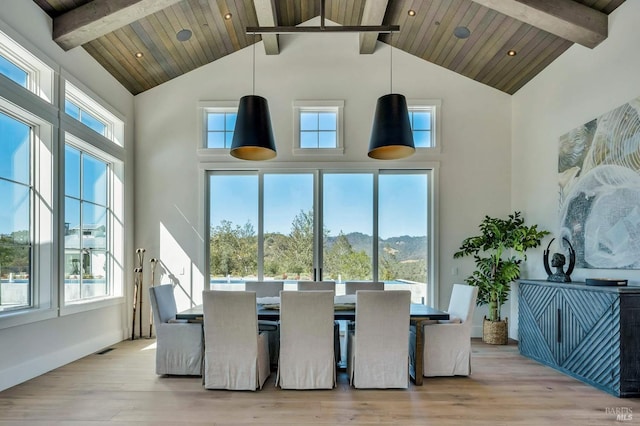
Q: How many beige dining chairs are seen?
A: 8